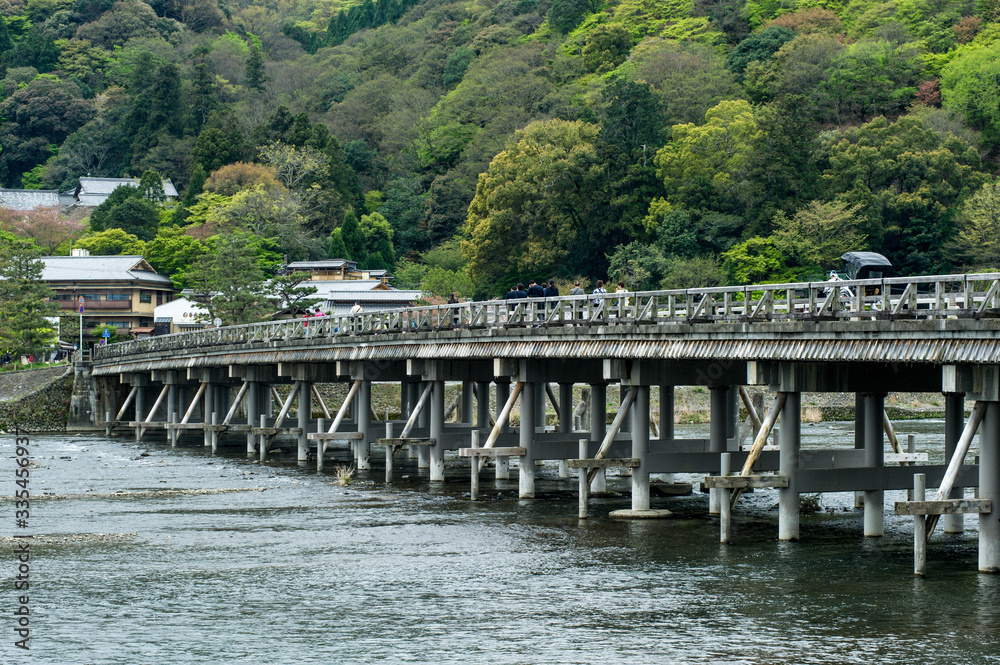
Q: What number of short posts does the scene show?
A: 11